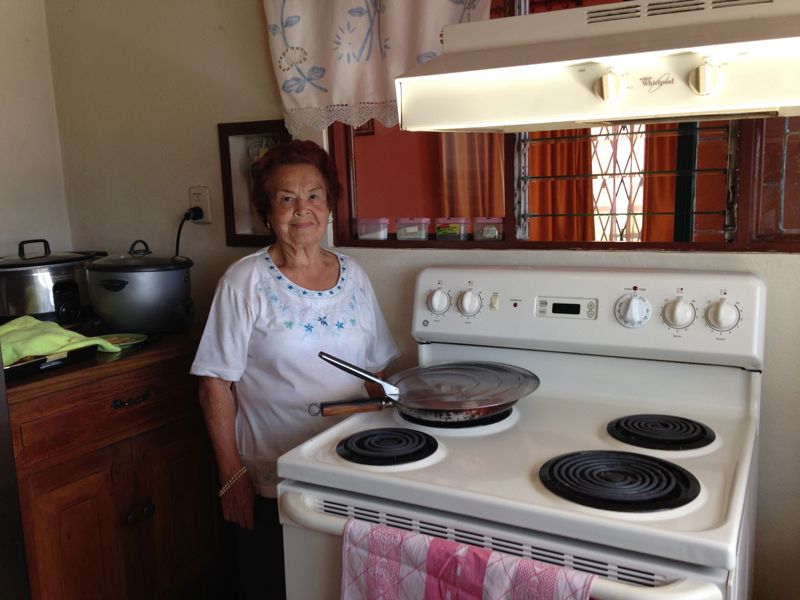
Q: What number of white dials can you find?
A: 7